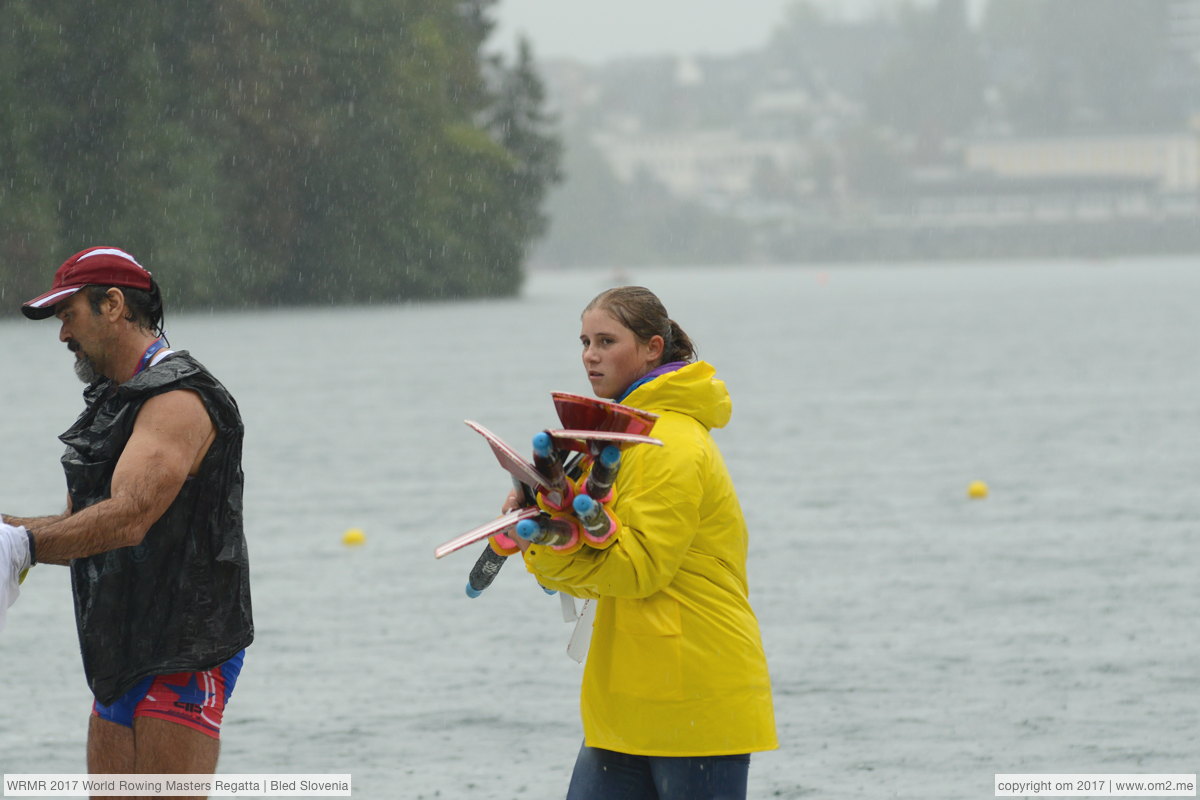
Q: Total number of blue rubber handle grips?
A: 6